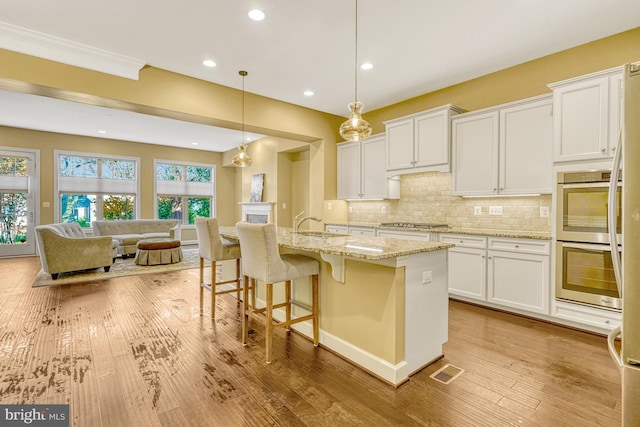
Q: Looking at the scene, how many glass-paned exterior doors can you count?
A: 1